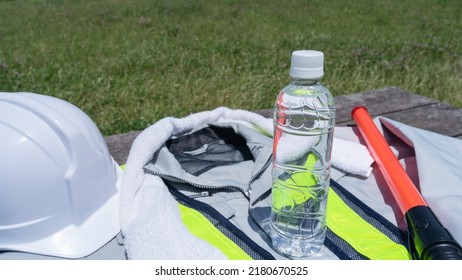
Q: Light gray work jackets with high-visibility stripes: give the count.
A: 1